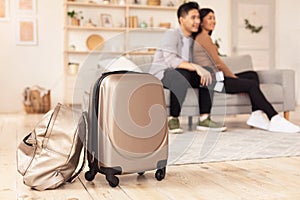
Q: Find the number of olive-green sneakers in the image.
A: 2